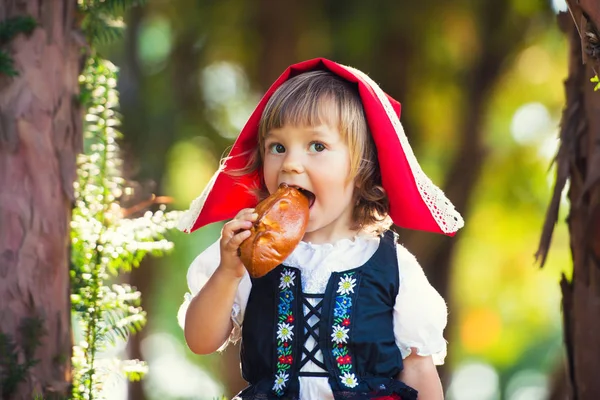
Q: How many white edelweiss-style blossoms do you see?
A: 6